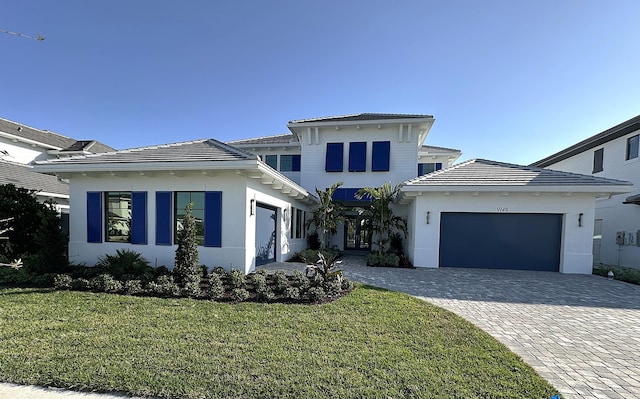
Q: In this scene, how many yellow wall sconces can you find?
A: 0